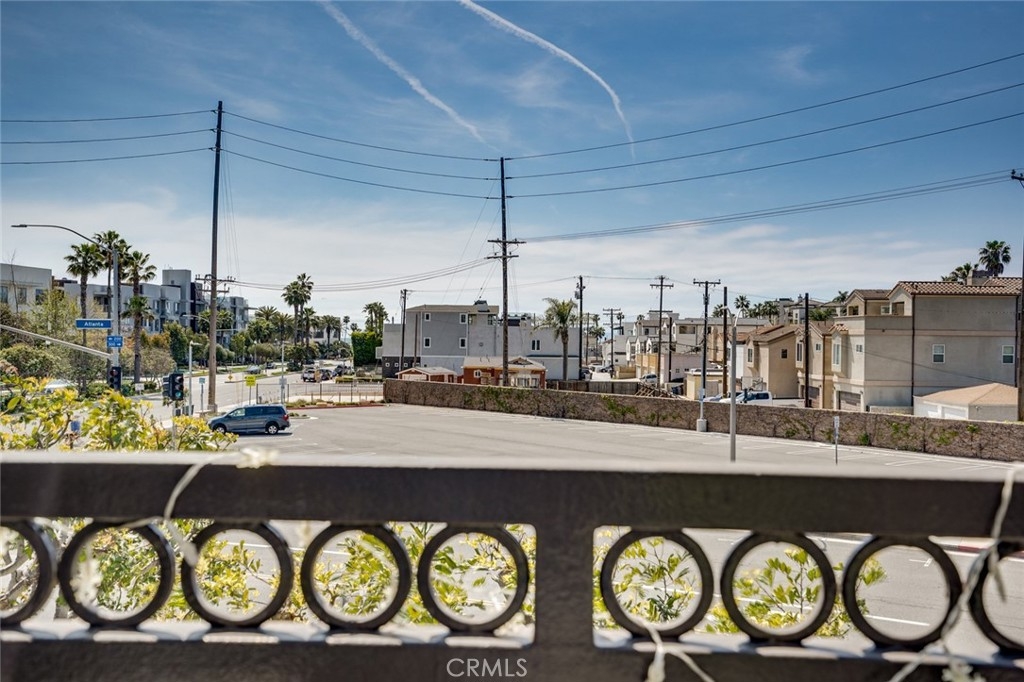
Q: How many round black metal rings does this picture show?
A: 9